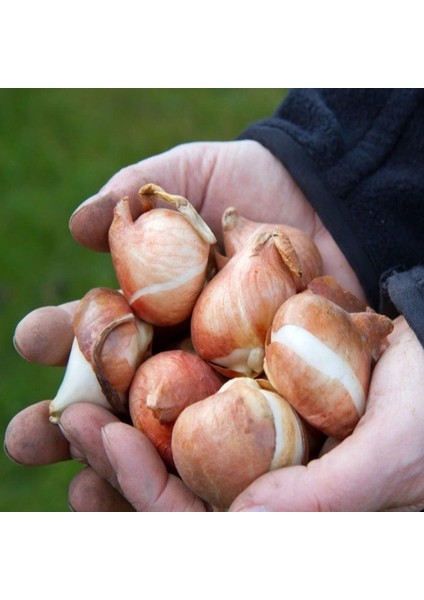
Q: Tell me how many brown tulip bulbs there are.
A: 7